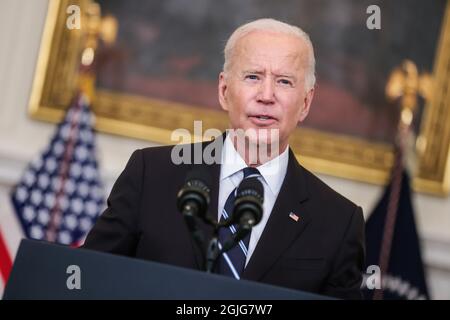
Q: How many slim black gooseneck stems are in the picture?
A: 2